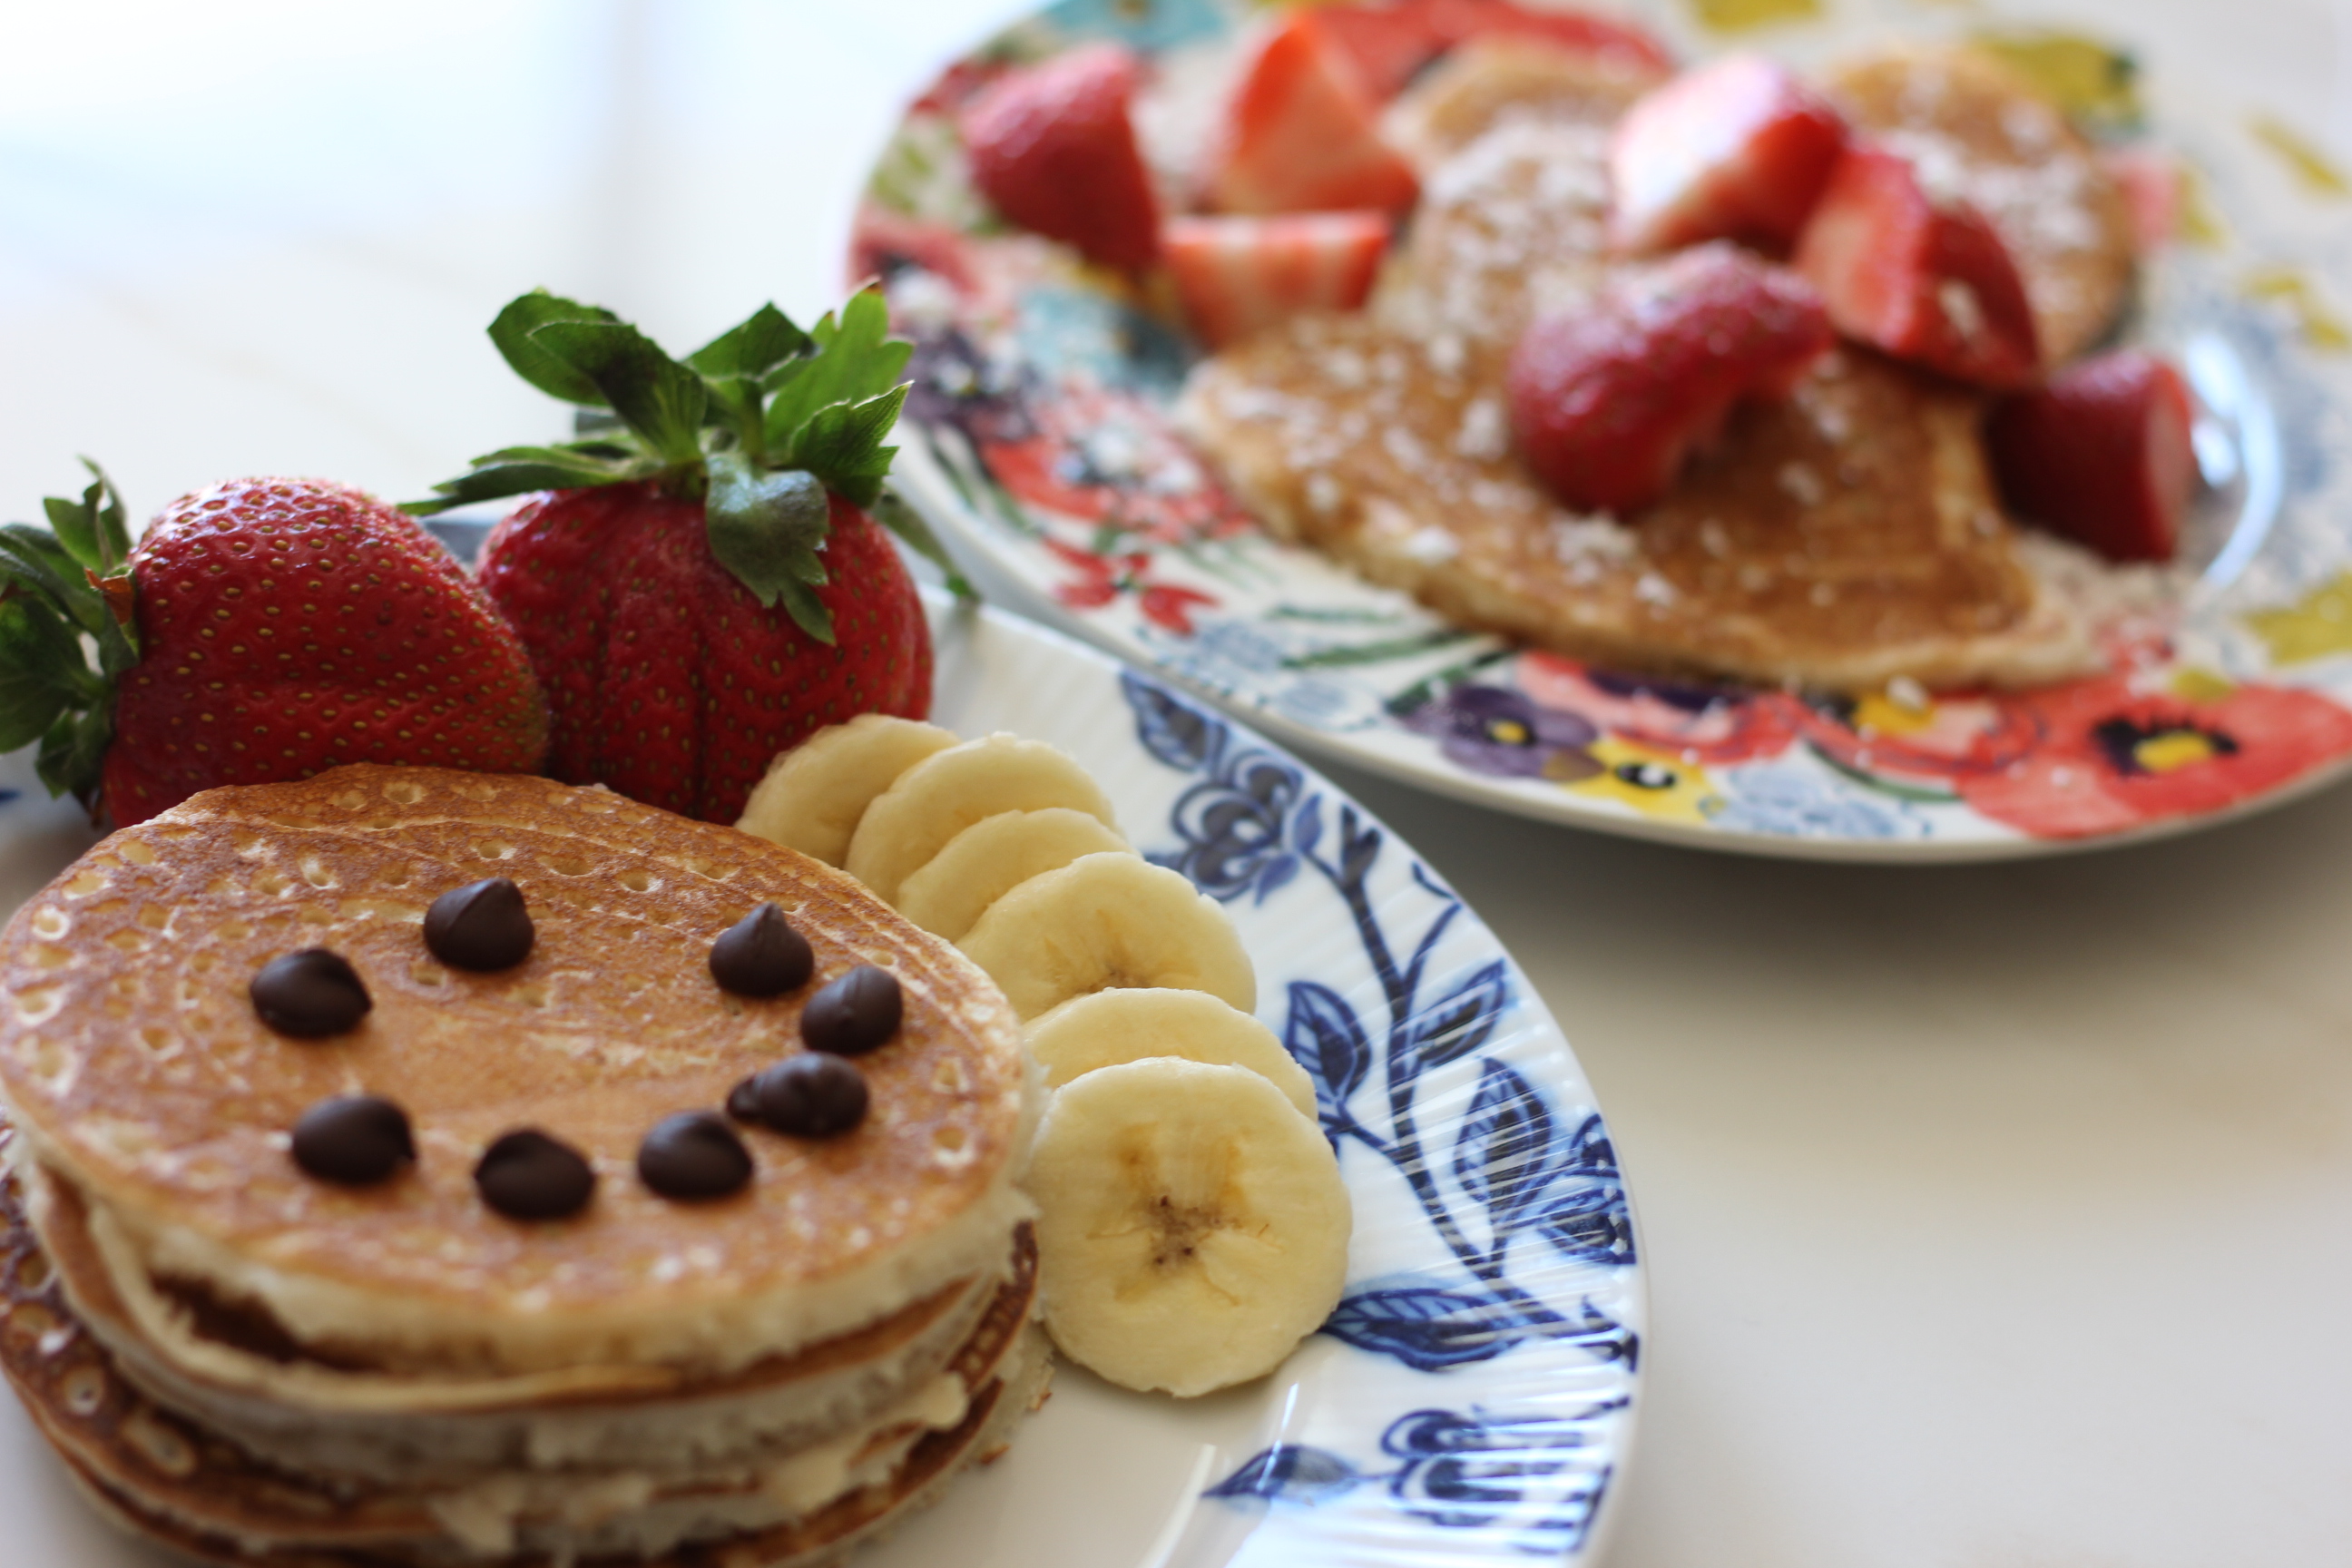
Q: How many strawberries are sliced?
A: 7